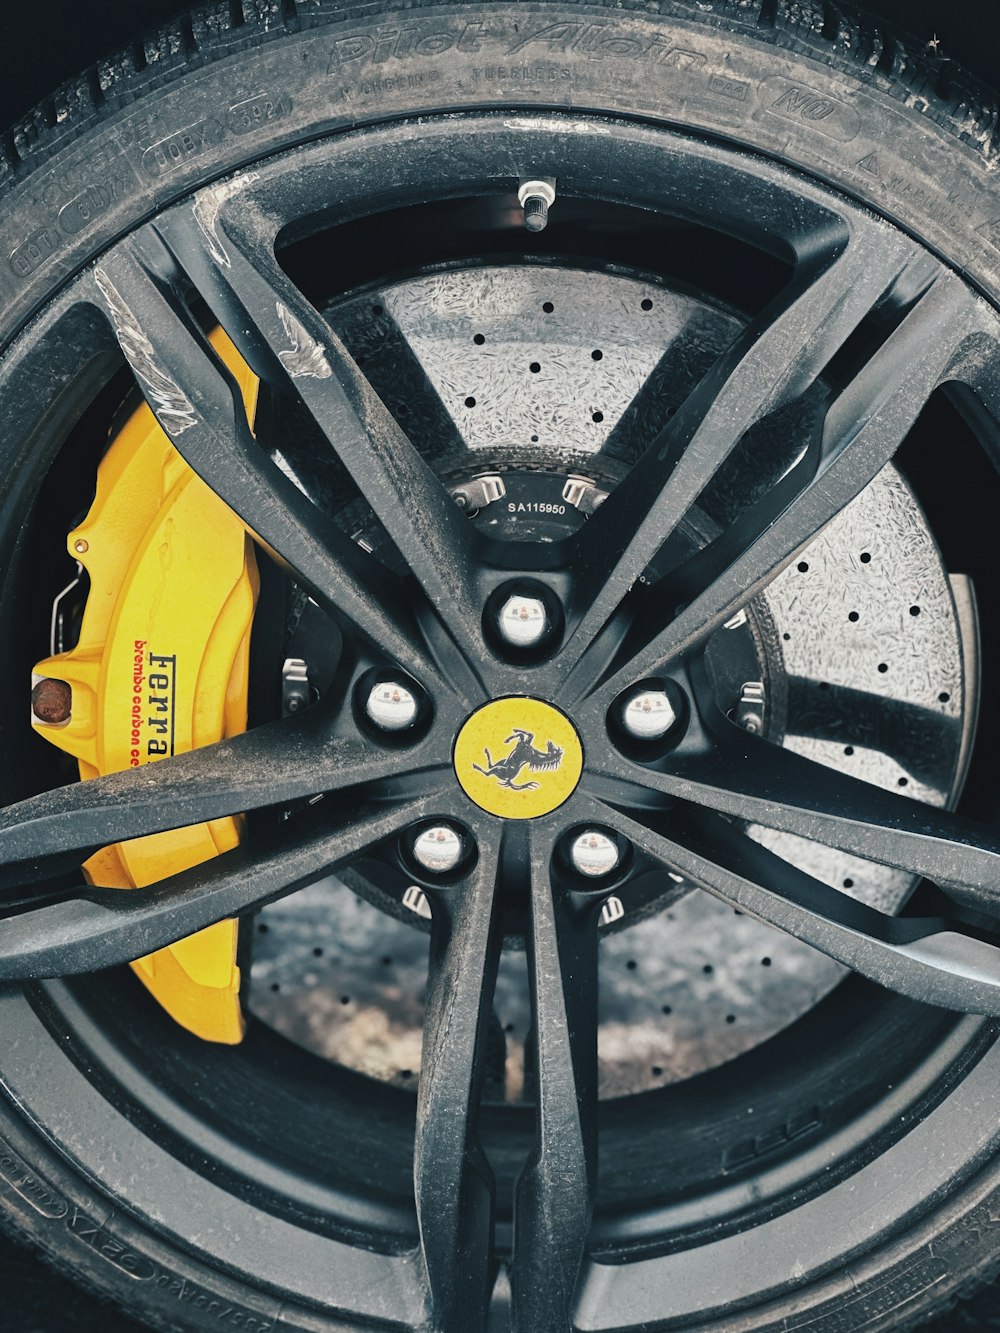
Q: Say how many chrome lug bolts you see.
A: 5